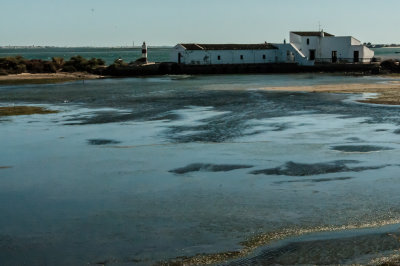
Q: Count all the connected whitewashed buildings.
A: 2